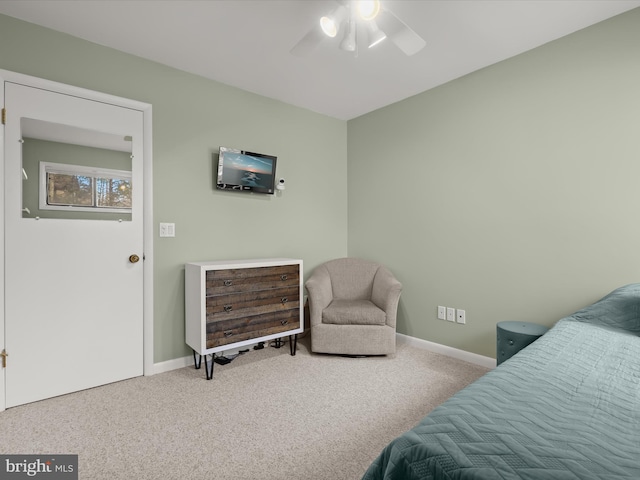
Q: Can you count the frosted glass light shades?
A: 4